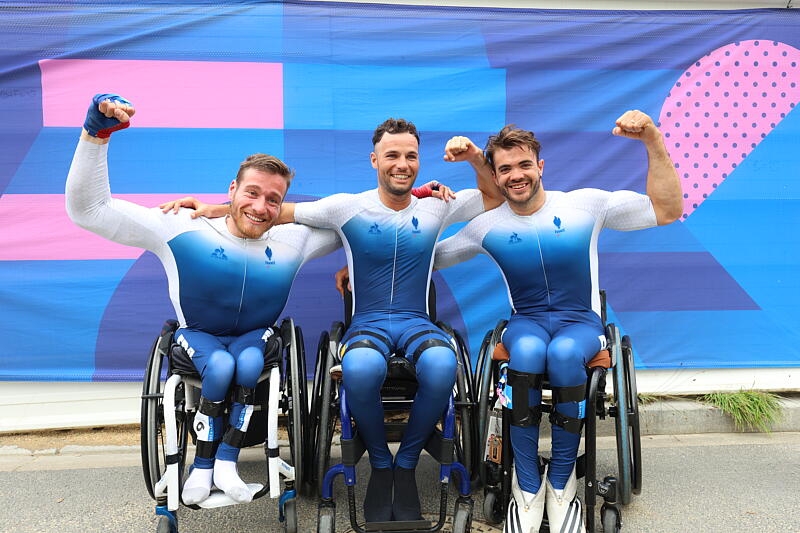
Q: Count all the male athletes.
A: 3